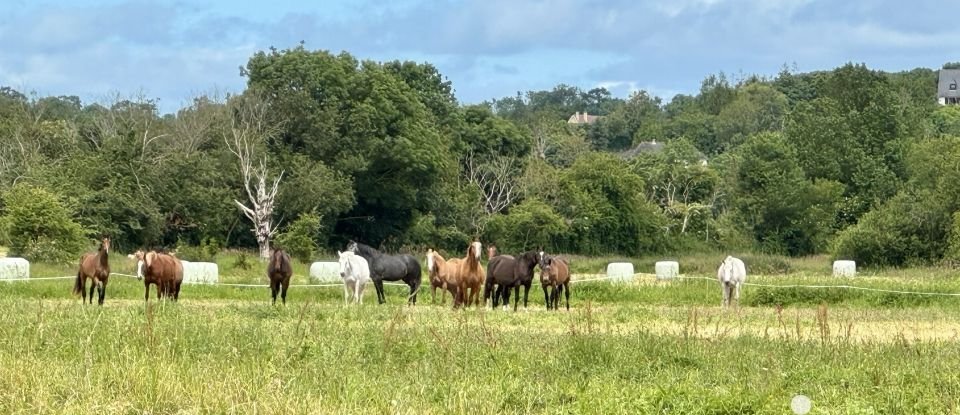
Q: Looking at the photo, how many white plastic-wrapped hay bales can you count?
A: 6